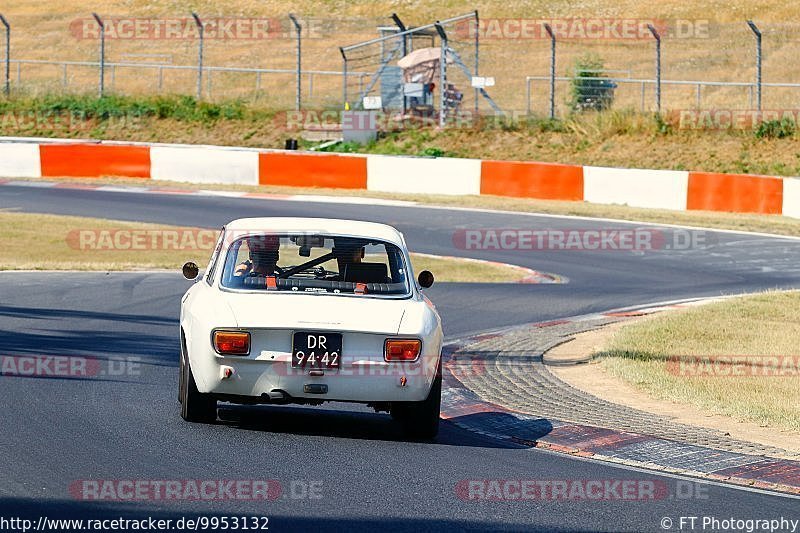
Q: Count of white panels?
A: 5